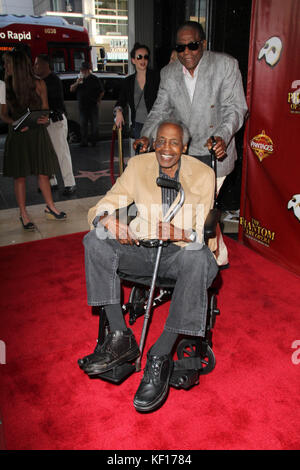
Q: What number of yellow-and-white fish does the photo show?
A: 0